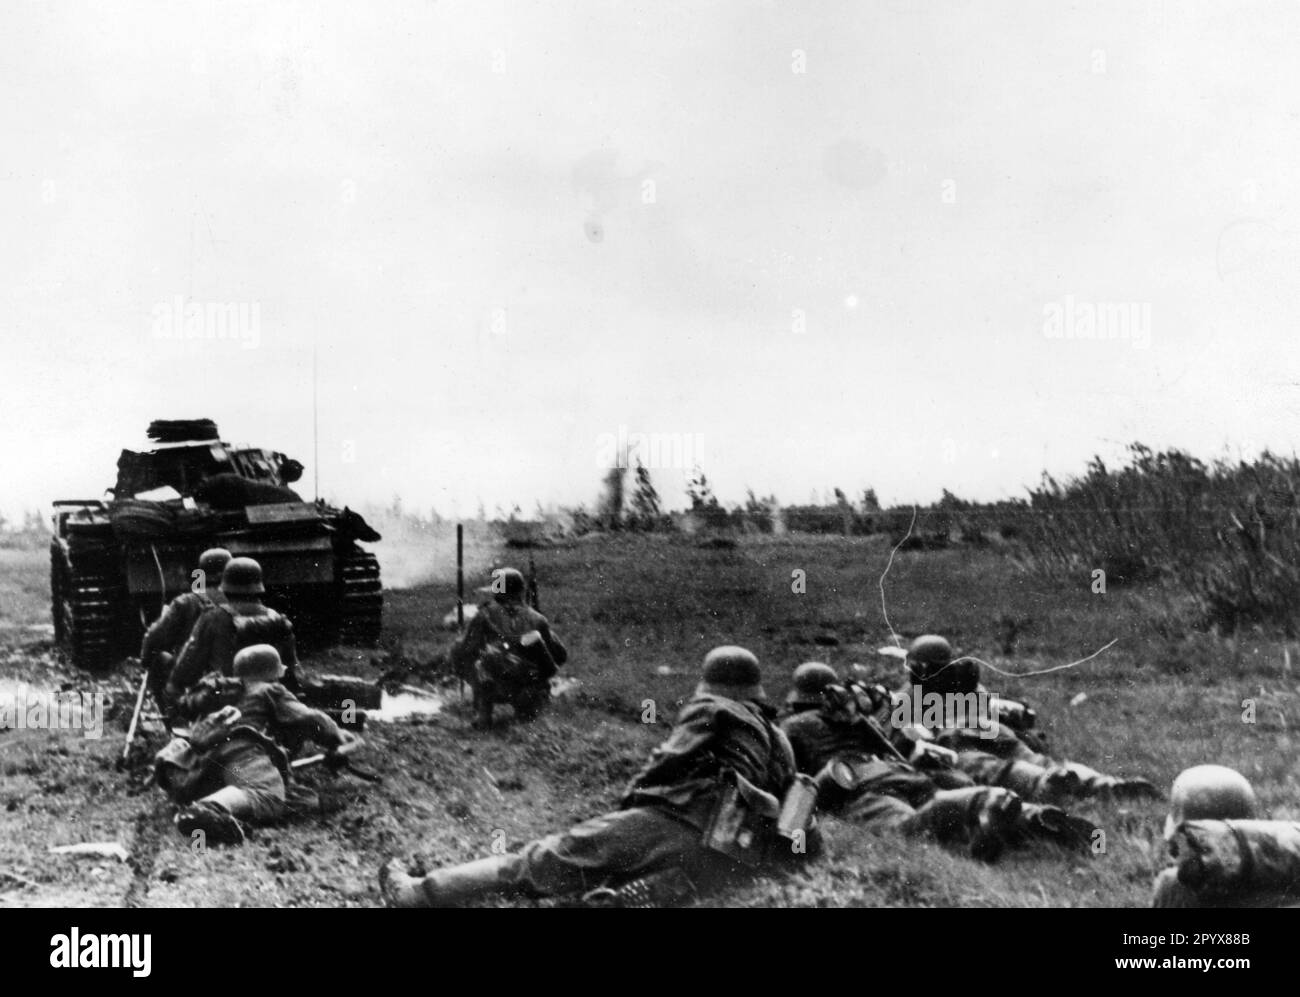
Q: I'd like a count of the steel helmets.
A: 8